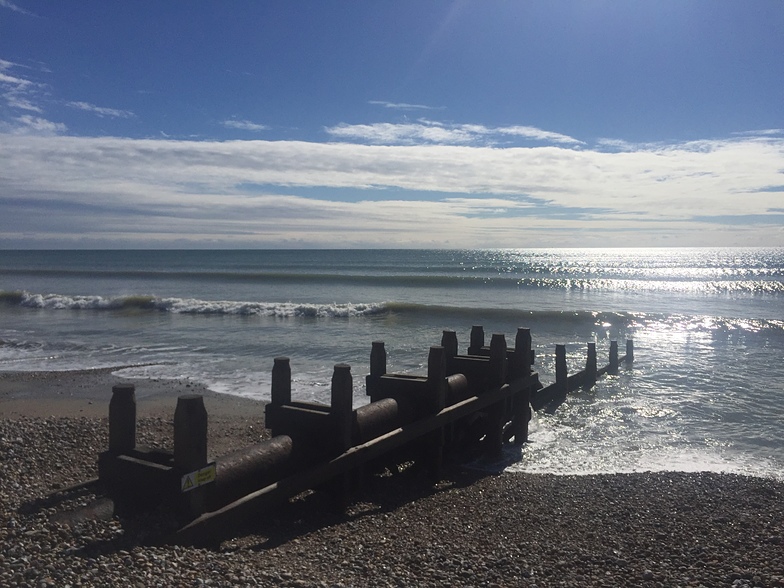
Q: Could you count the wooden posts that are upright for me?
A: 14